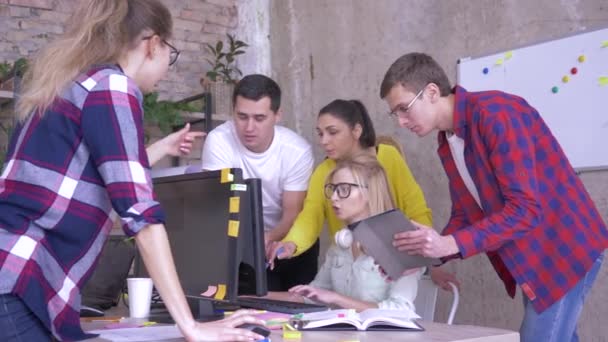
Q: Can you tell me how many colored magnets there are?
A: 5